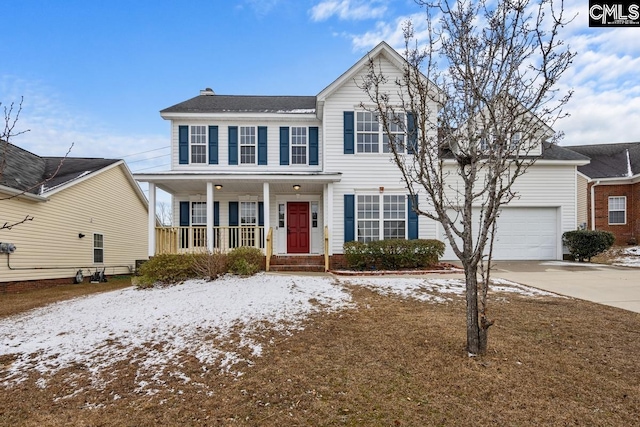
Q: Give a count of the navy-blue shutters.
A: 14